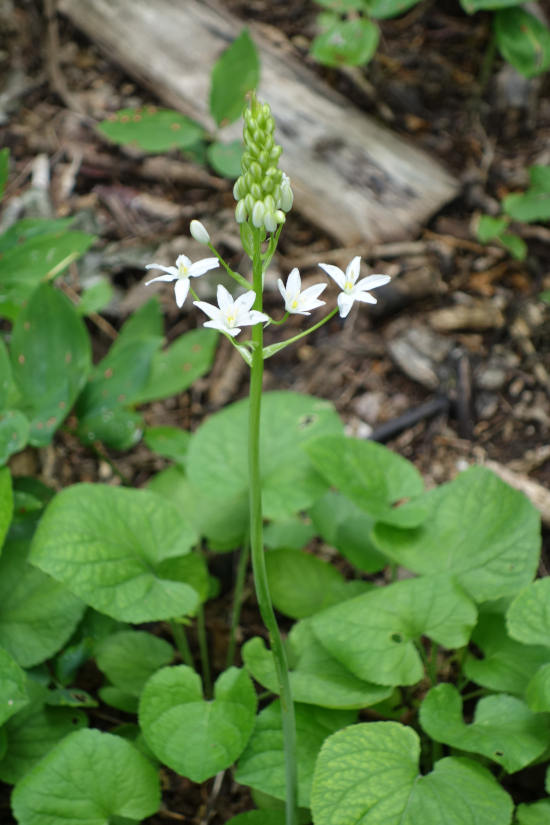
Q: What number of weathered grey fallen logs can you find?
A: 1